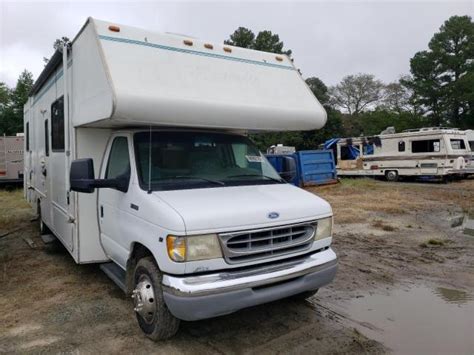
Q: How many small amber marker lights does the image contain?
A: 5